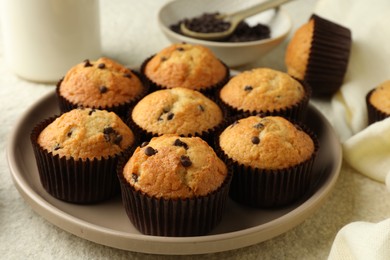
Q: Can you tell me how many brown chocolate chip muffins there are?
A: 9